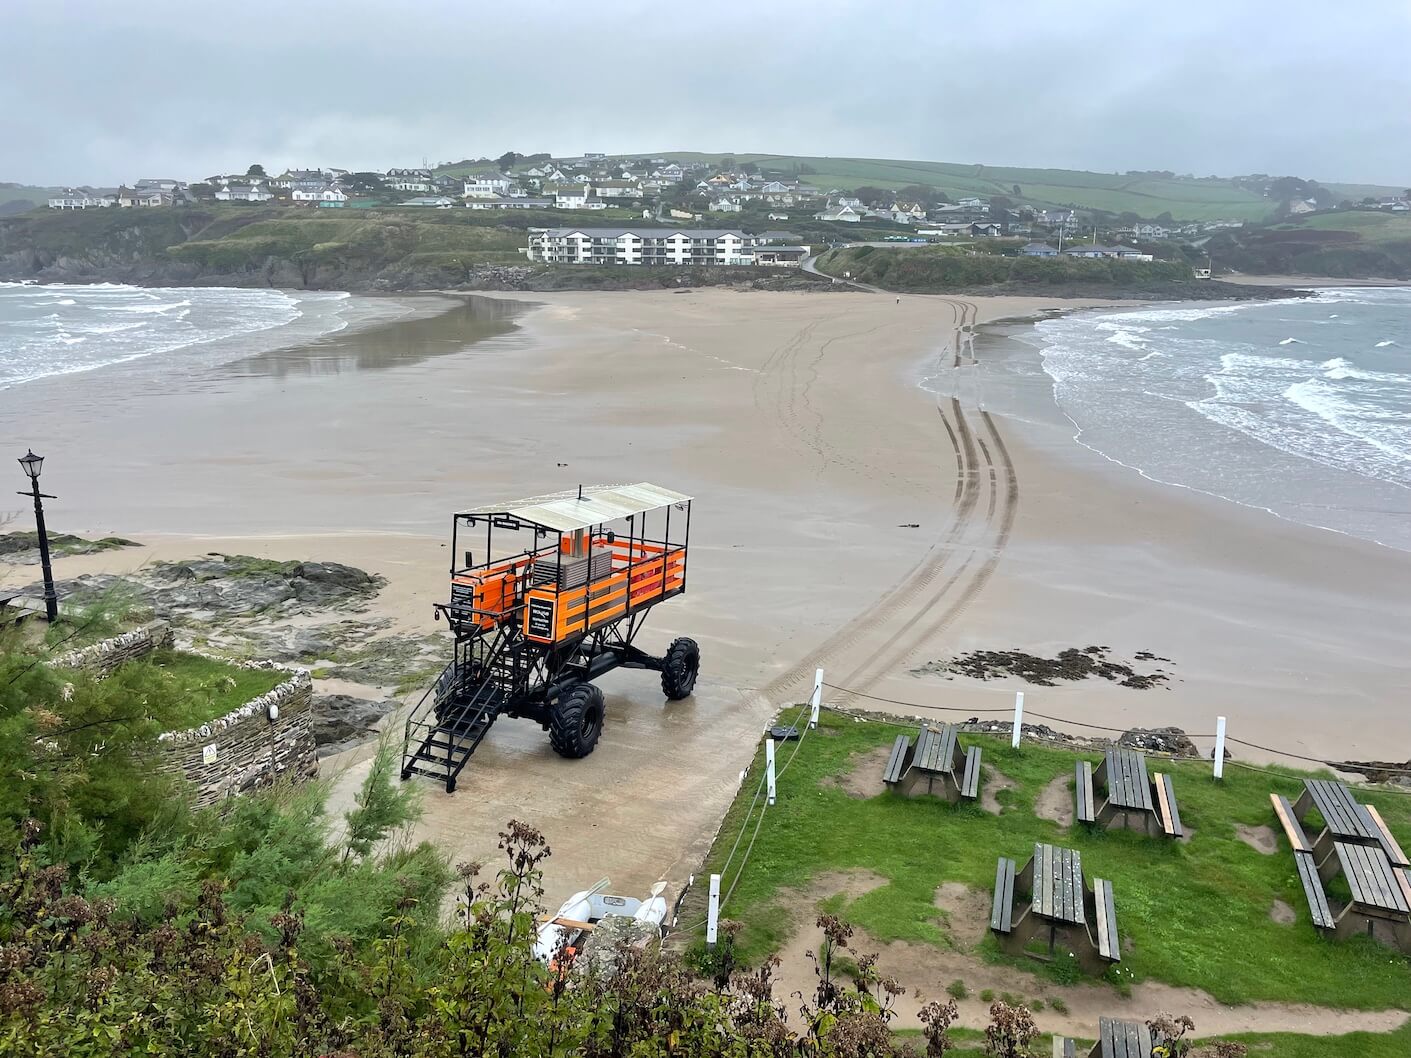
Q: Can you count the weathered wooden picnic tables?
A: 6